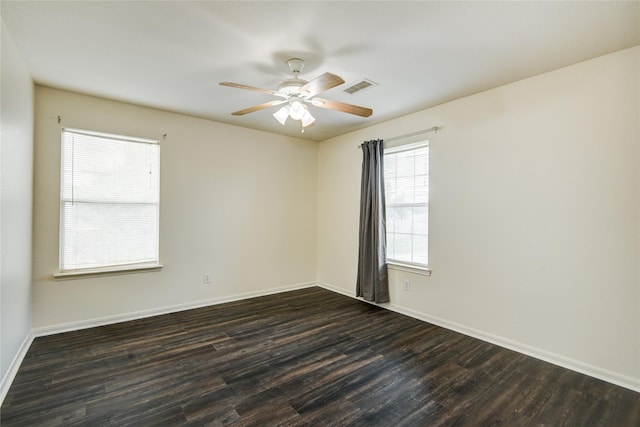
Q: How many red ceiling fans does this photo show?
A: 0